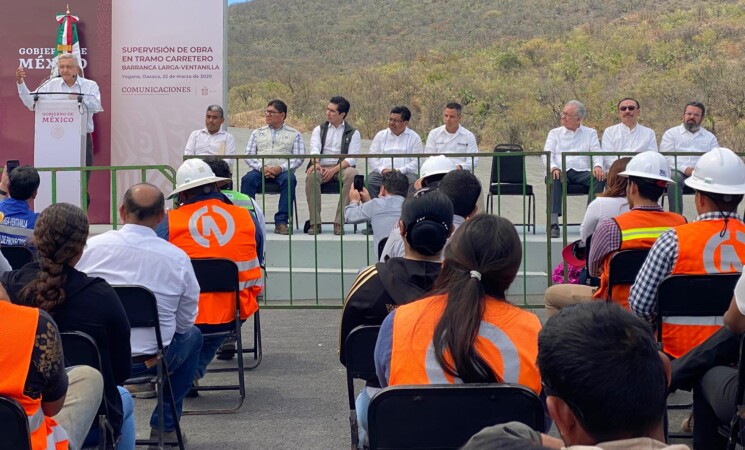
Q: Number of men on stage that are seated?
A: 8